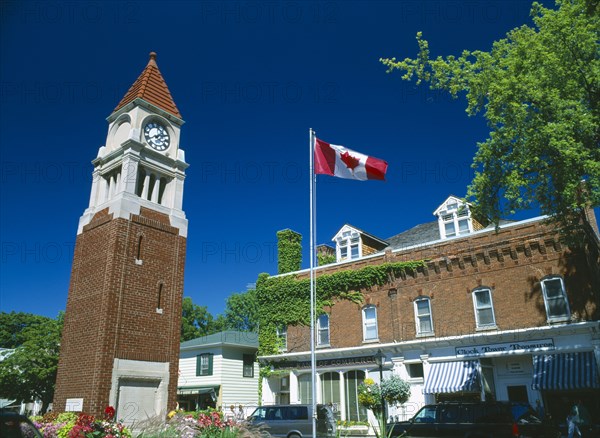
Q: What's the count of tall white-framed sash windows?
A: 6